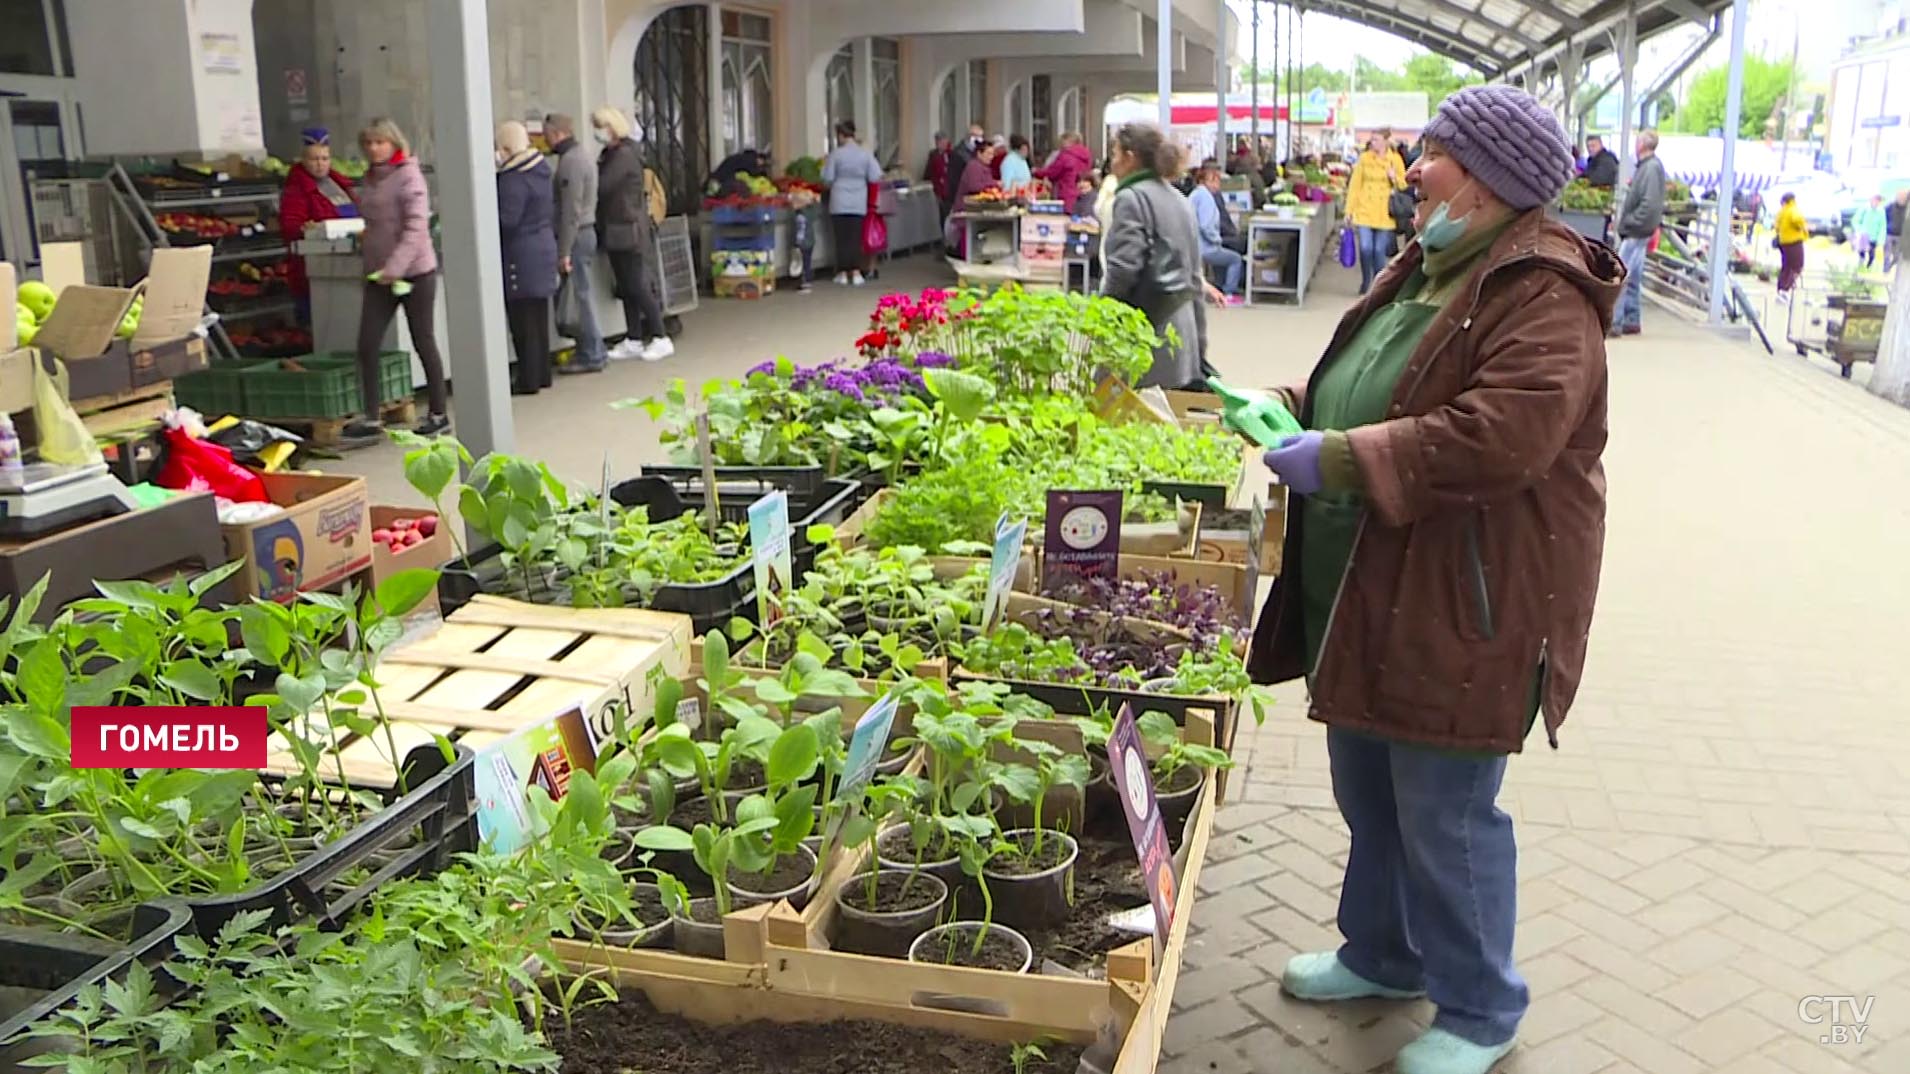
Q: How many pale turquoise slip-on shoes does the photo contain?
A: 2